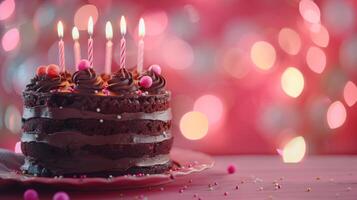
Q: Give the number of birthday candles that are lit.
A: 6